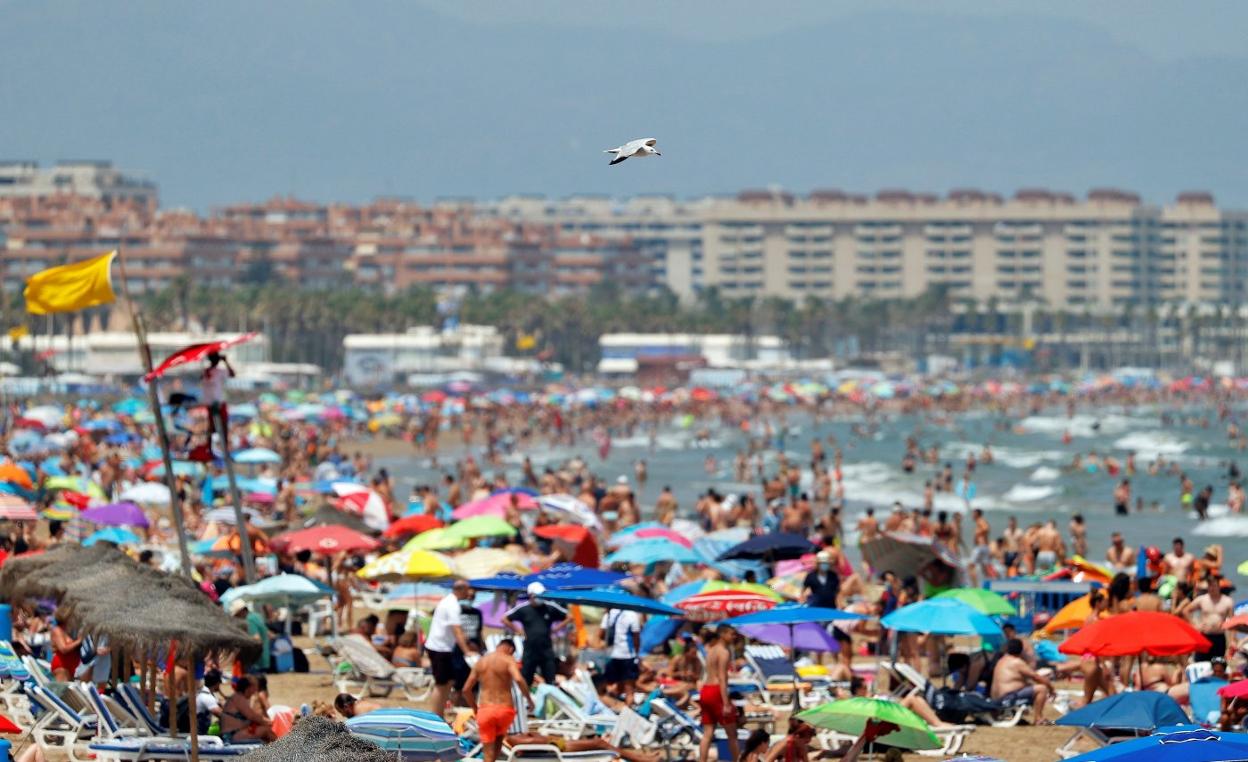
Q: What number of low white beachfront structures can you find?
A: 3